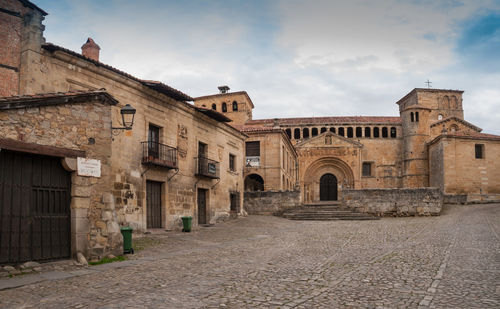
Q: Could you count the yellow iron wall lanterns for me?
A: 0